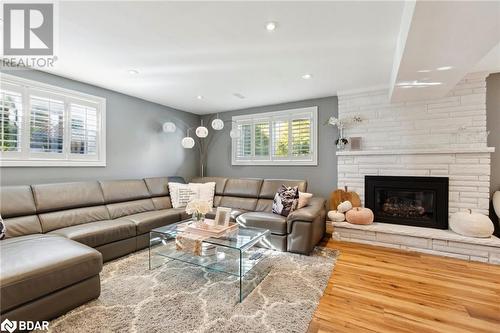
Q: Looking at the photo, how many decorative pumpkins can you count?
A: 5